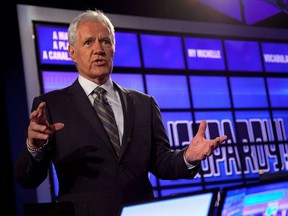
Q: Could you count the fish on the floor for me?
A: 0